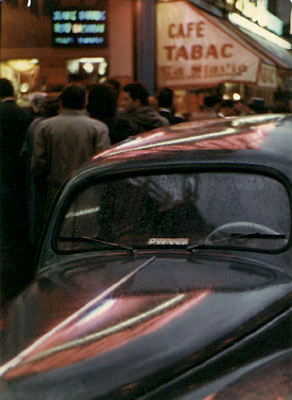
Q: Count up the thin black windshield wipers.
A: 2